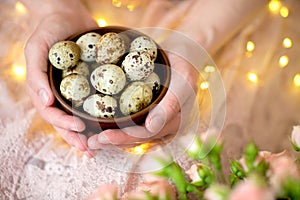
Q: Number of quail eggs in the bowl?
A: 11